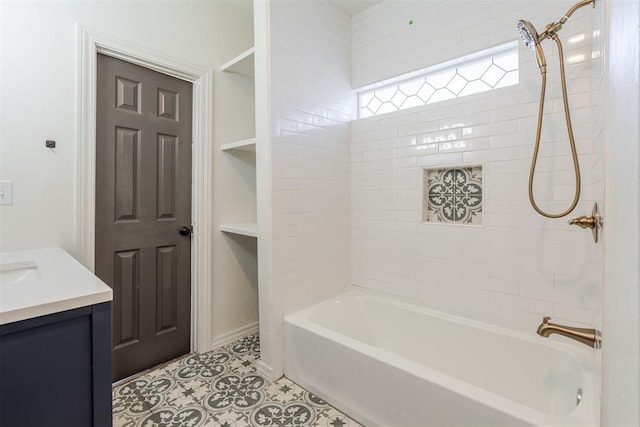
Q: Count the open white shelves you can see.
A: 3